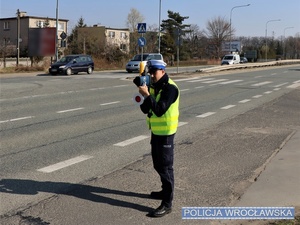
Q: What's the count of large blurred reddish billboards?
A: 1